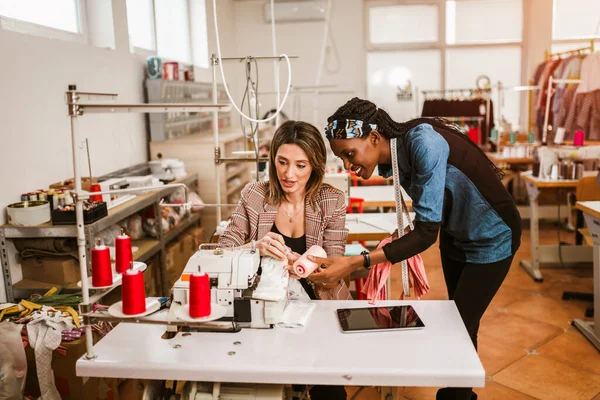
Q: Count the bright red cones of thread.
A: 5